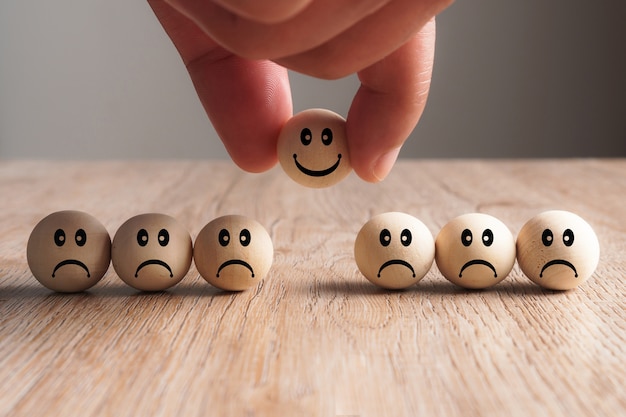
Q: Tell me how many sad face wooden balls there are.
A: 6